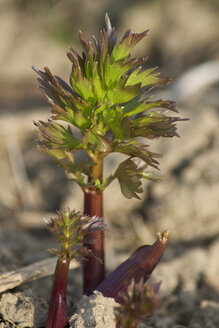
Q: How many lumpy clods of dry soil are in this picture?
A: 2